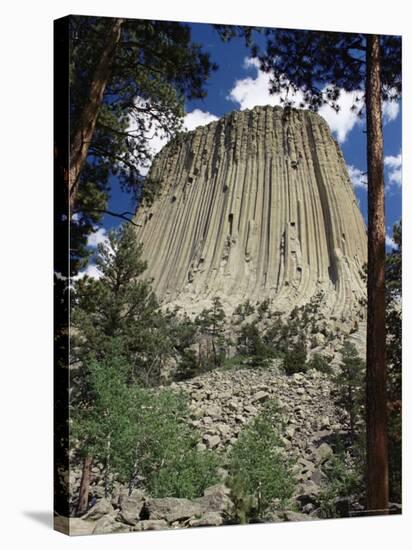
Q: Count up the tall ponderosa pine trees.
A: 2